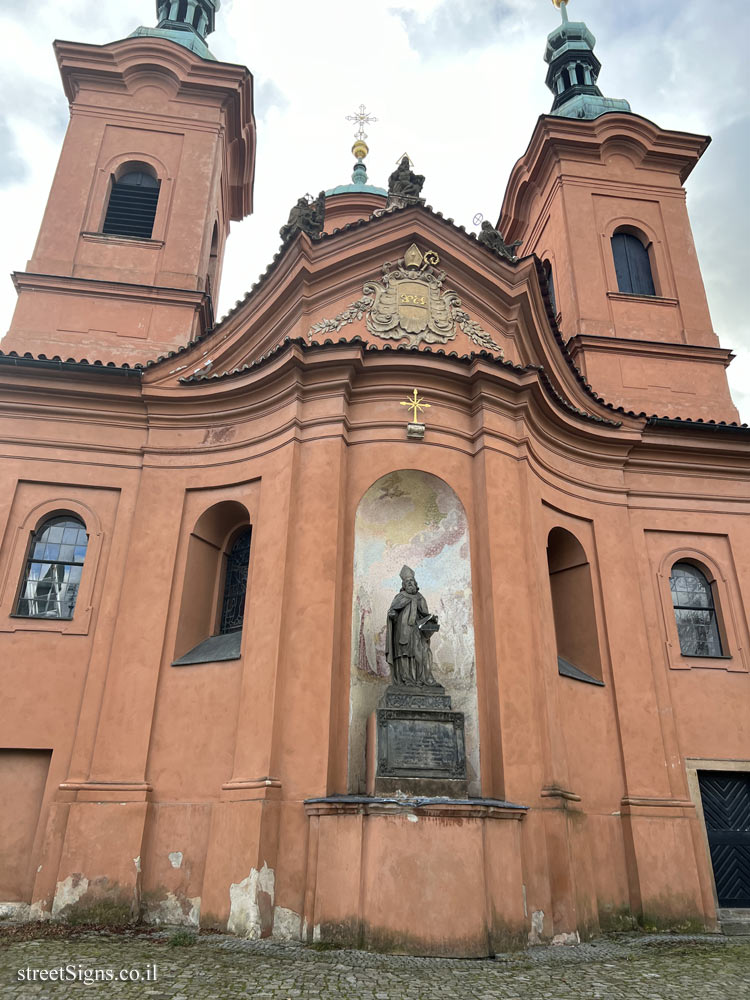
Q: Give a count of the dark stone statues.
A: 4